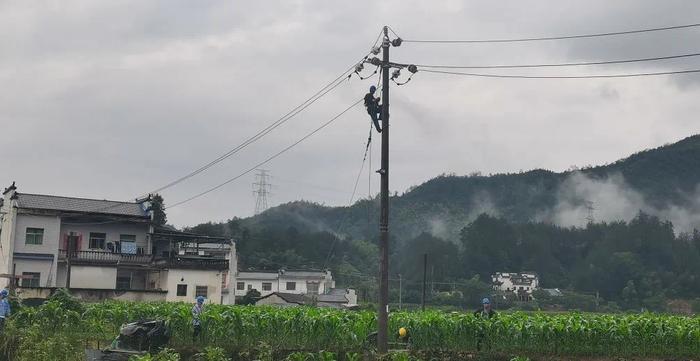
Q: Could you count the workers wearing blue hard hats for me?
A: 4